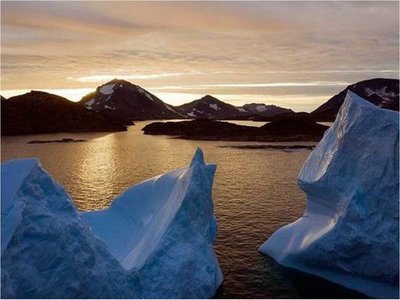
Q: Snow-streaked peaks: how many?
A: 4